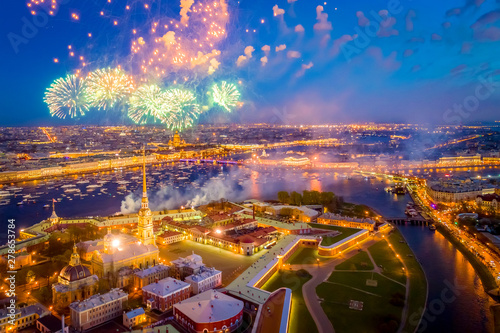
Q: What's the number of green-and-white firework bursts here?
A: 5